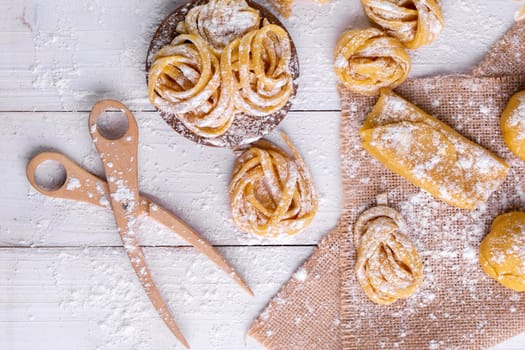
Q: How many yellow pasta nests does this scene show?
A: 7